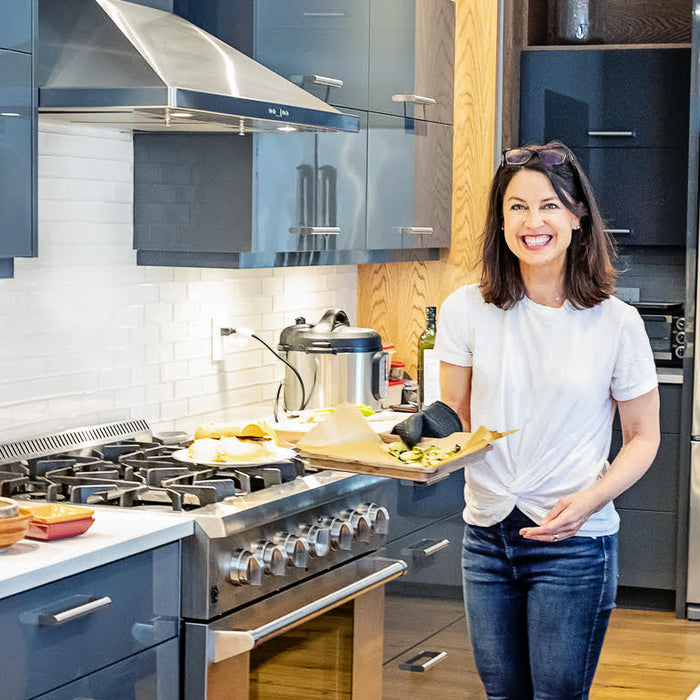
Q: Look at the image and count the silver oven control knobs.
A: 7